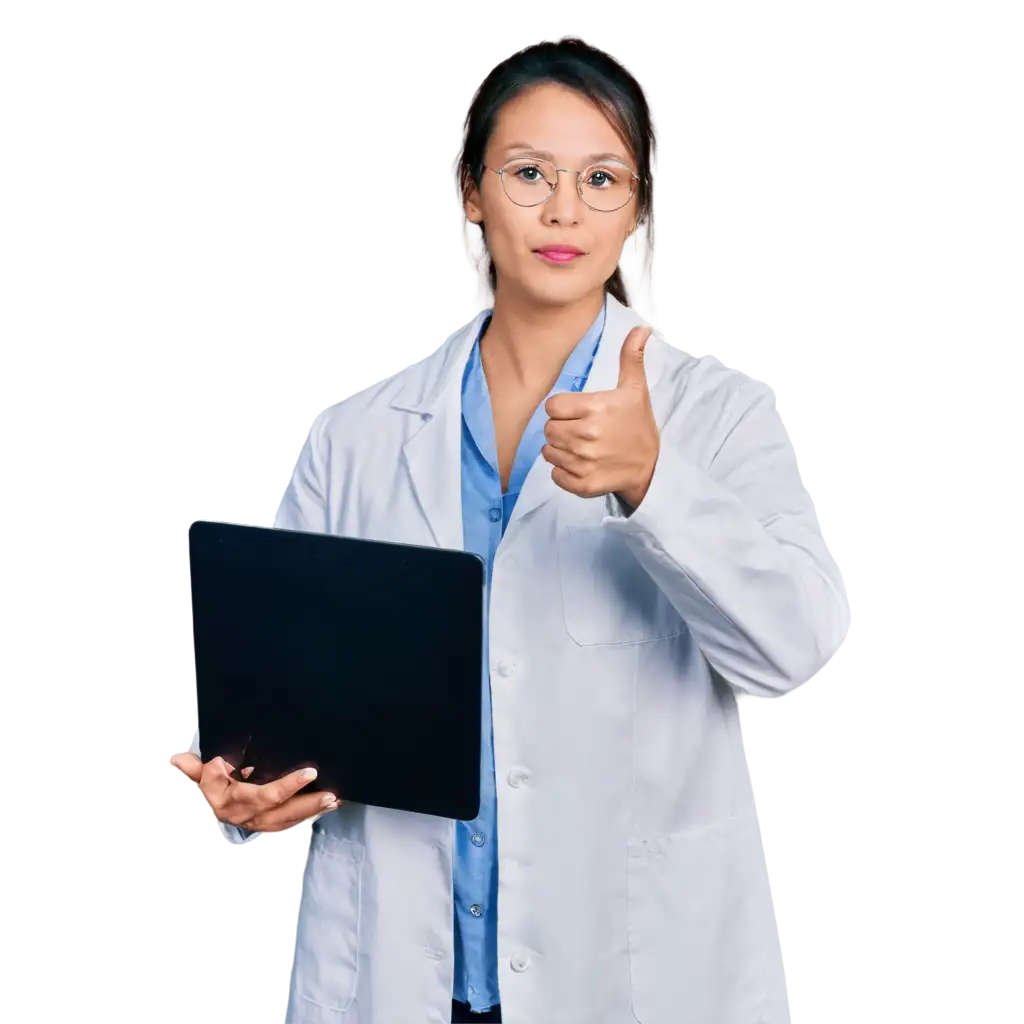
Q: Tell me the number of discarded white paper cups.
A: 0